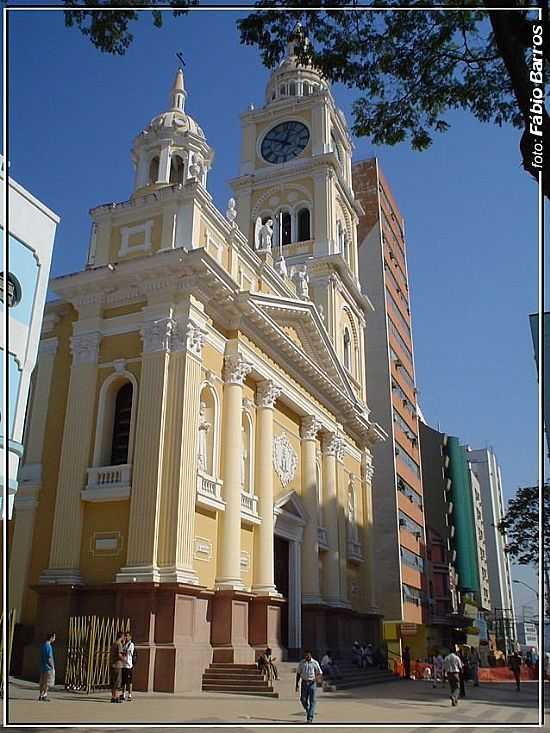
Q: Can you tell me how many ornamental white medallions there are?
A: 1